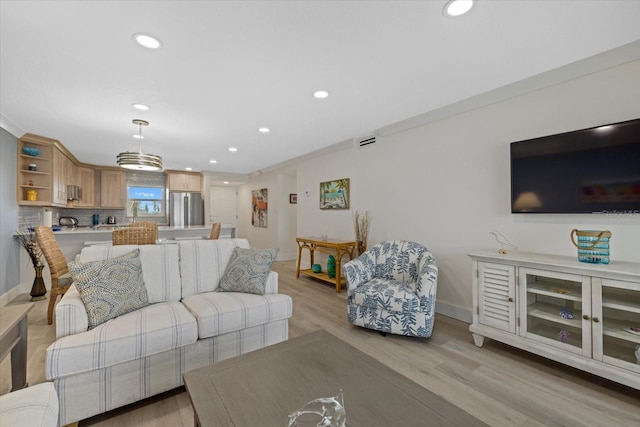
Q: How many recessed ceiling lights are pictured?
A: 10